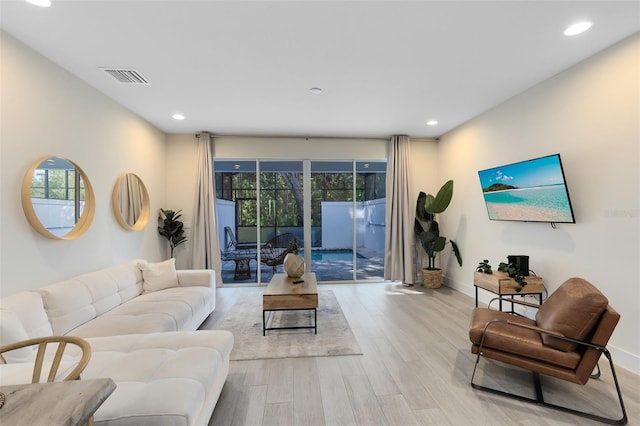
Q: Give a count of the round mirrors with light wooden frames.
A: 2